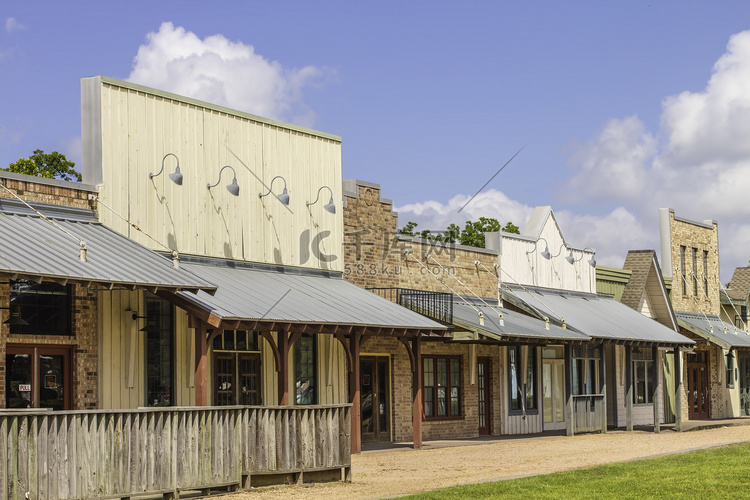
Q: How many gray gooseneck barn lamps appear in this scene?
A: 7